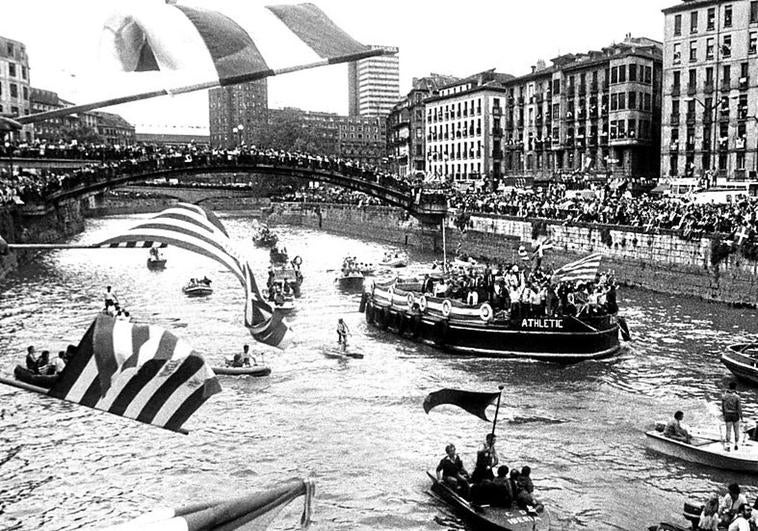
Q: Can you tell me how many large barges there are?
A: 1